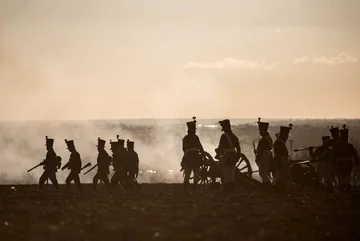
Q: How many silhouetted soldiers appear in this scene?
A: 13